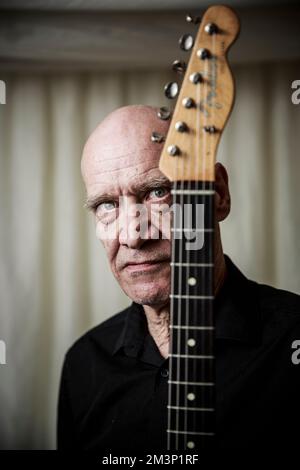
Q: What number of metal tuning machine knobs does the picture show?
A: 6